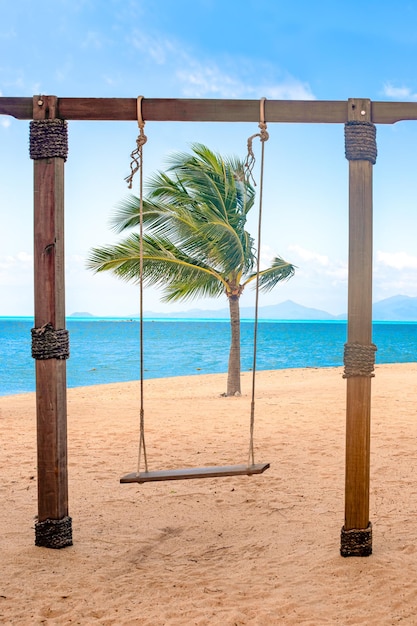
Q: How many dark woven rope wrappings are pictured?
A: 6